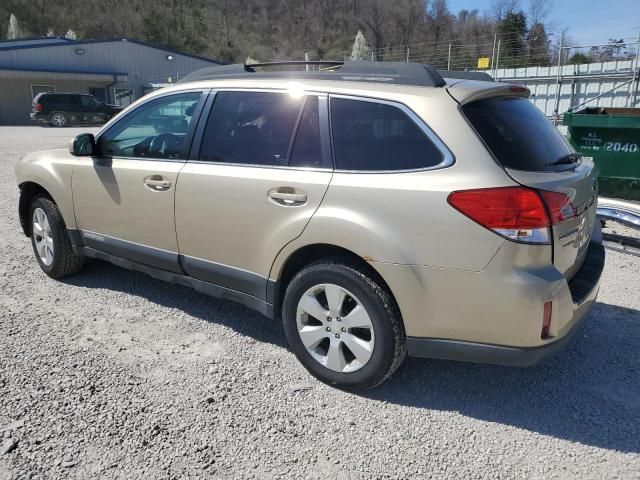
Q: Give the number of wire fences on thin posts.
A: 1